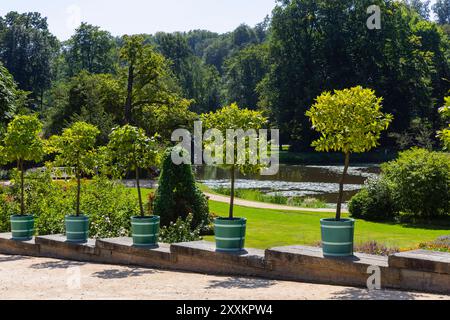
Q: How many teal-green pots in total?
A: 5